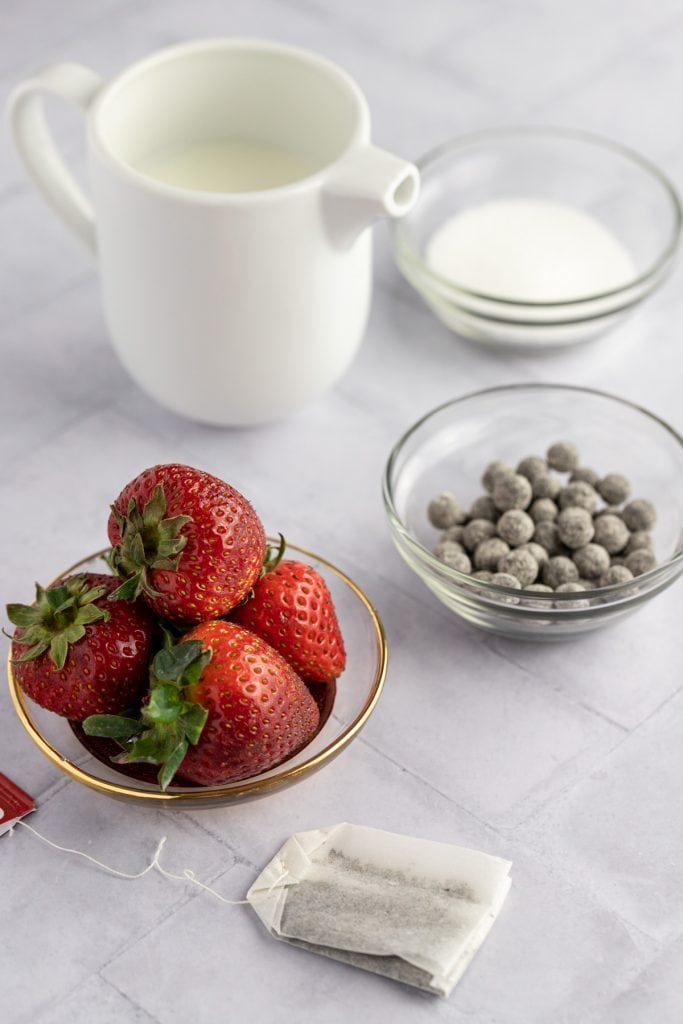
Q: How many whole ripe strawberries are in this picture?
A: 4